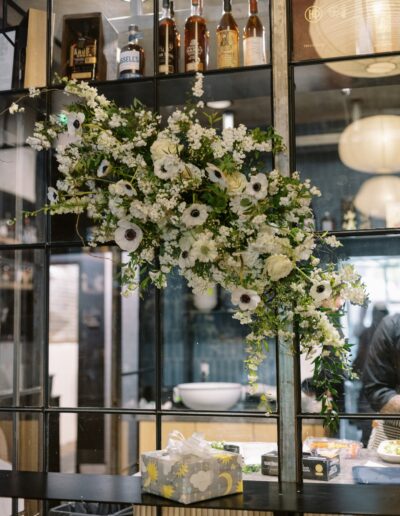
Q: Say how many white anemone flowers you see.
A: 12